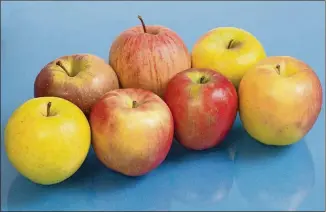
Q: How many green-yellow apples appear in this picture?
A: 2